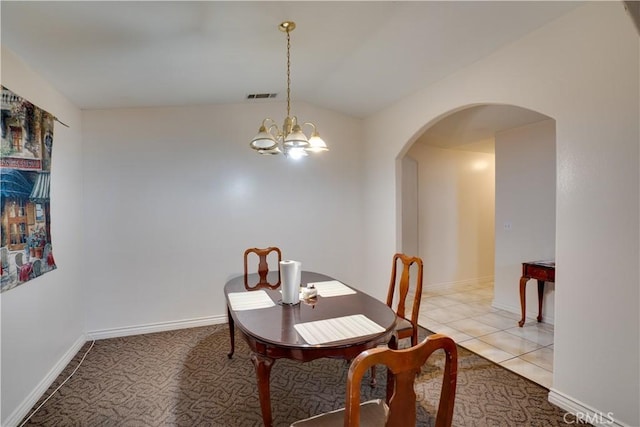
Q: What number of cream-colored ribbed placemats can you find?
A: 3